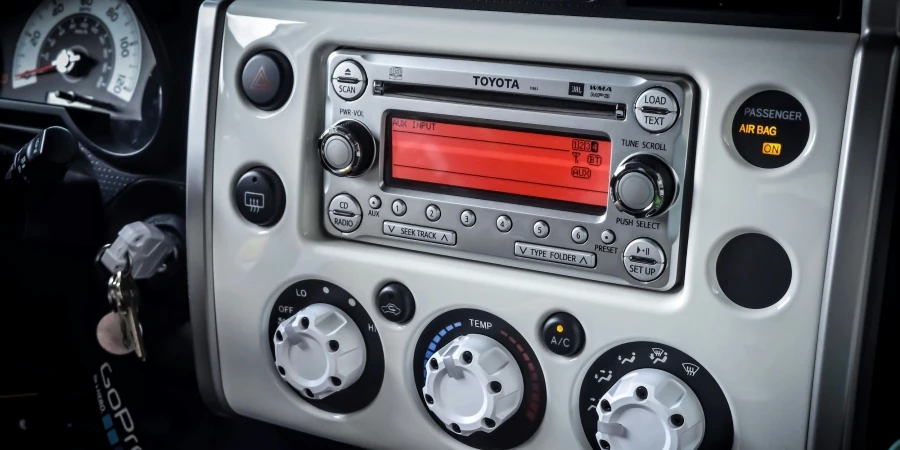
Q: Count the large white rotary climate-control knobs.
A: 3